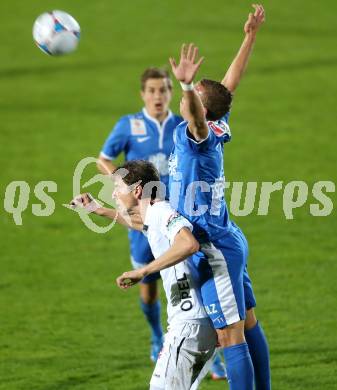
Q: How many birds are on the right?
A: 0